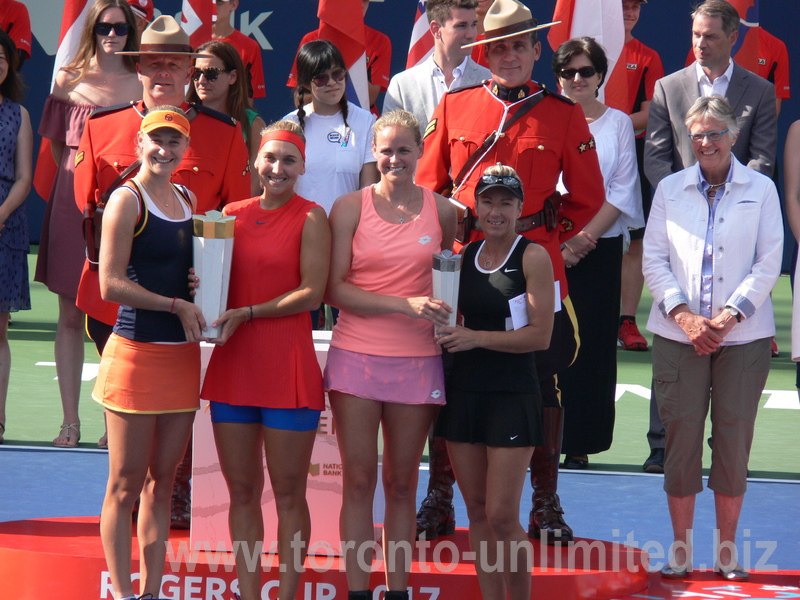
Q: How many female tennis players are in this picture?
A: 4